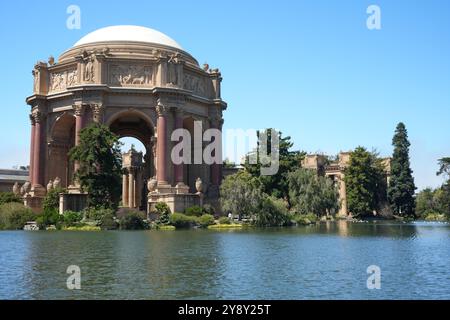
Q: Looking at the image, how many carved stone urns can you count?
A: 6